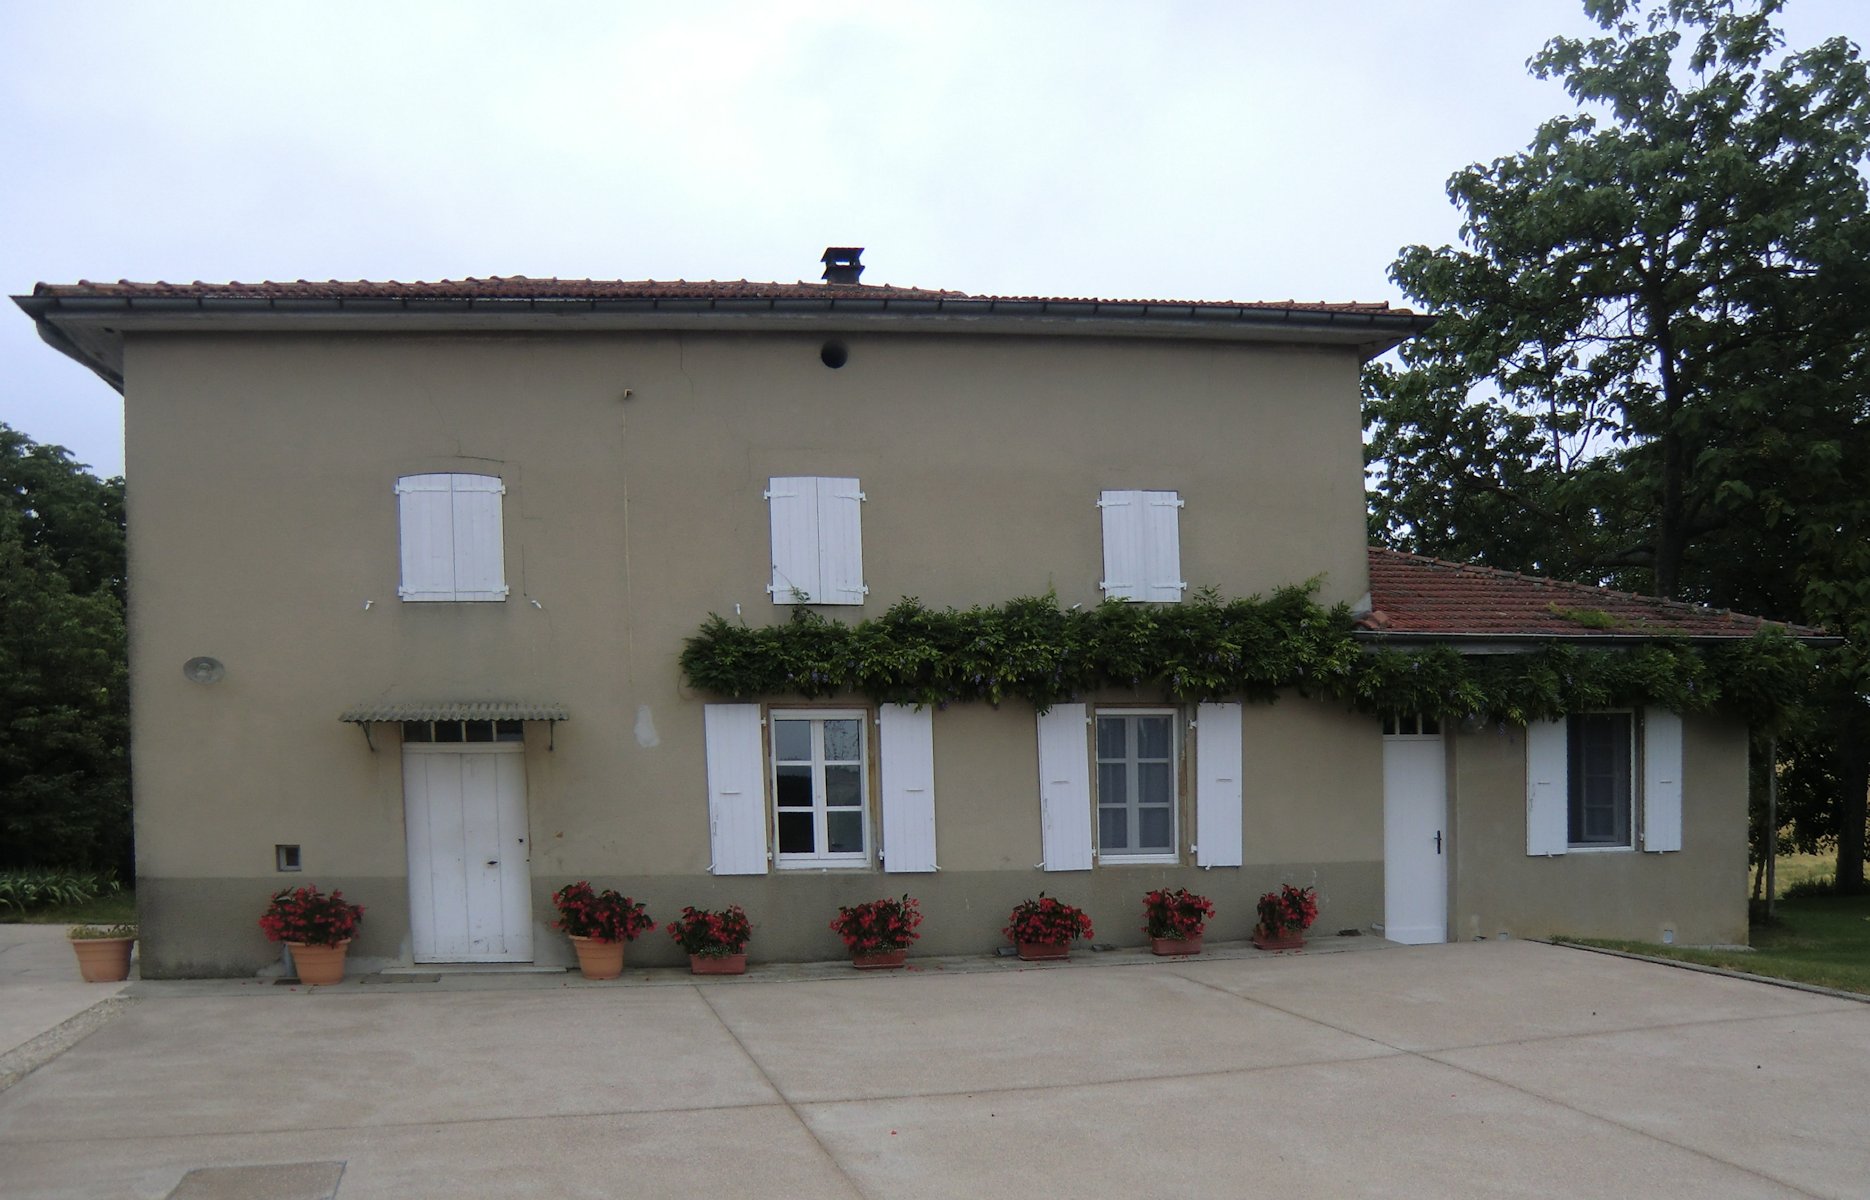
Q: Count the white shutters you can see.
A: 12